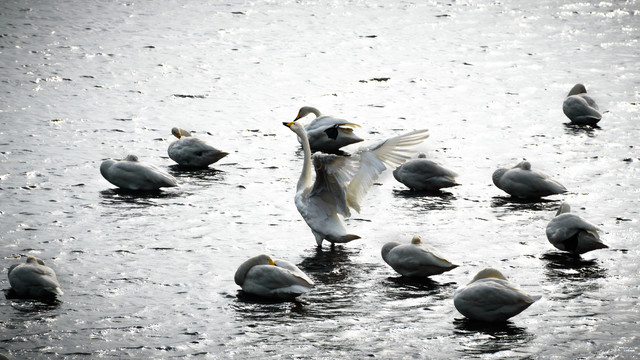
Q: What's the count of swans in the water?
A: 12